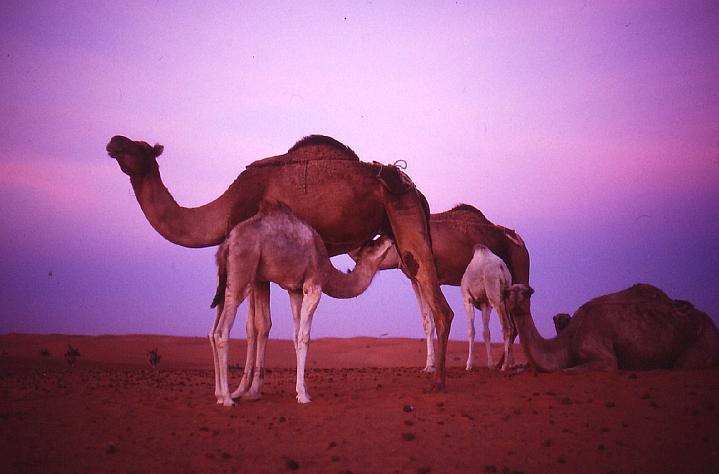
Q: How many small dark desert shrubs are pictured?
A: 3